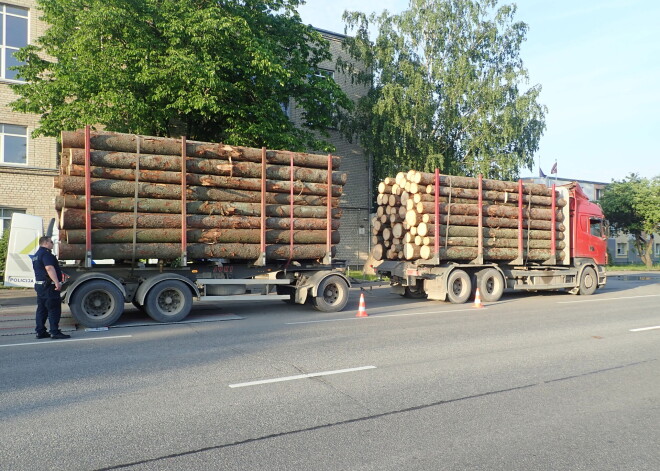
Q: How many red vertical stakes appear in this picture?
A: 8